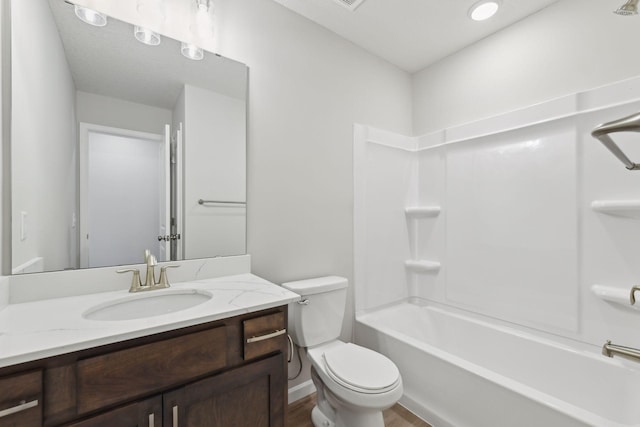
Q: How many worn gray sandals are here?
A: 0